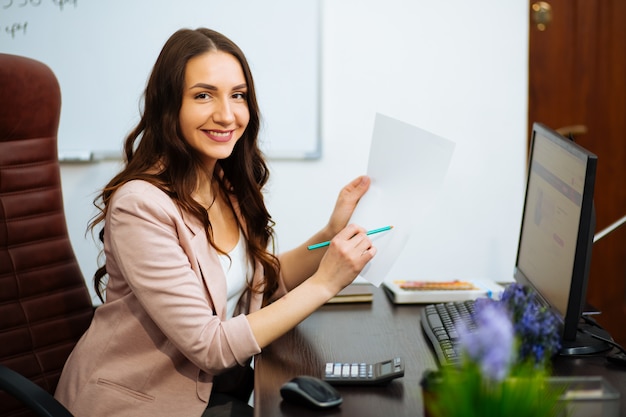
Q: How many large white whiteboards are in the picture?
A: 1